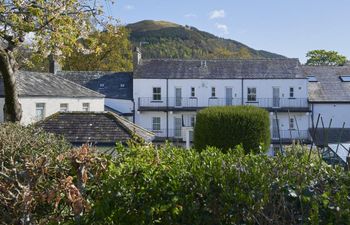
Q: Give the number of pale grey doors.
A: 5